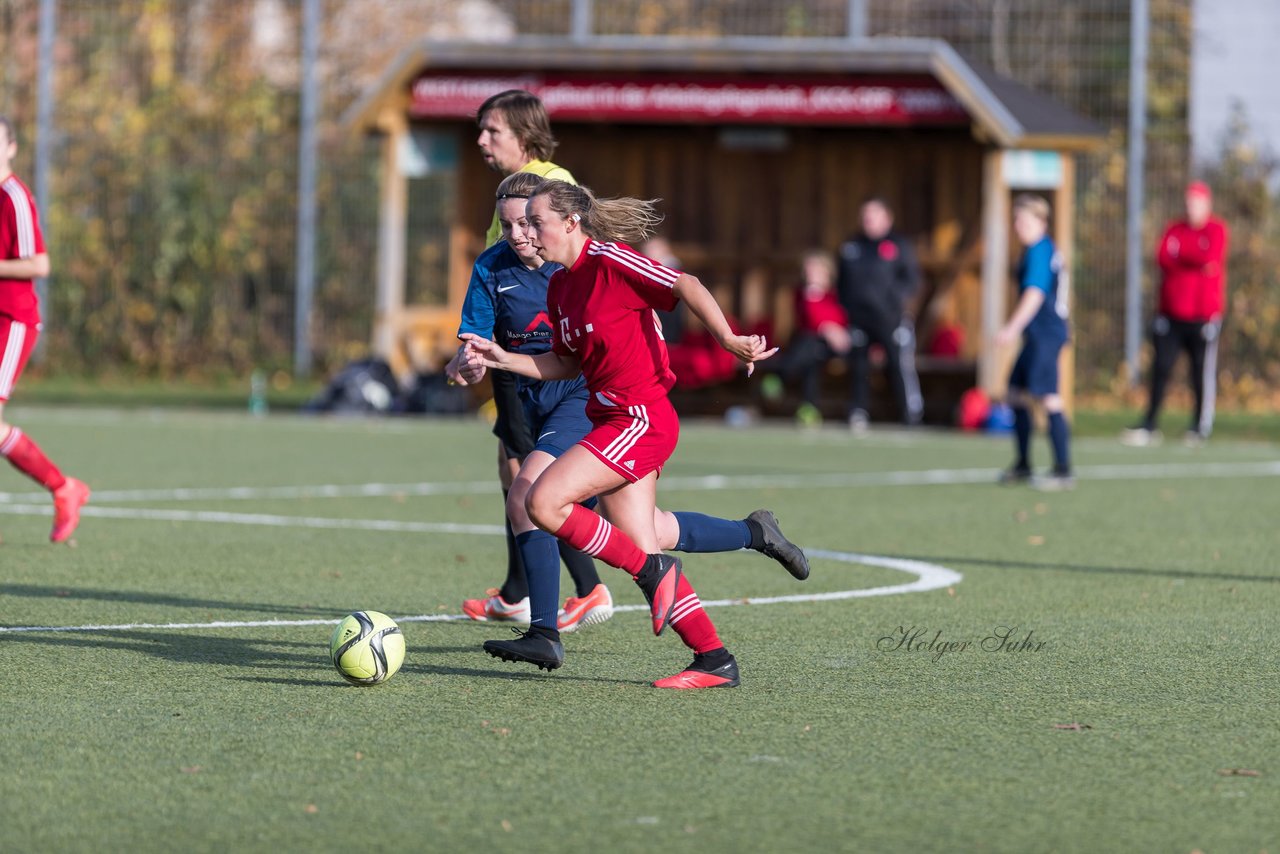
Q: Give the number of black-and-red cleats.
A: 2